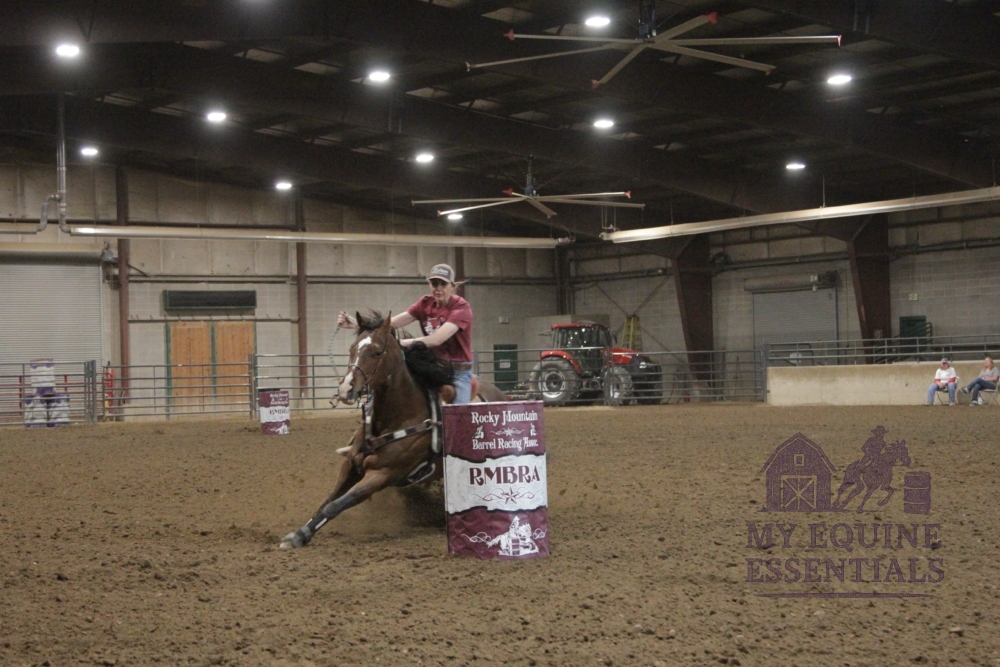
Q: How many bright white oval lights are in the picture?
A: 11